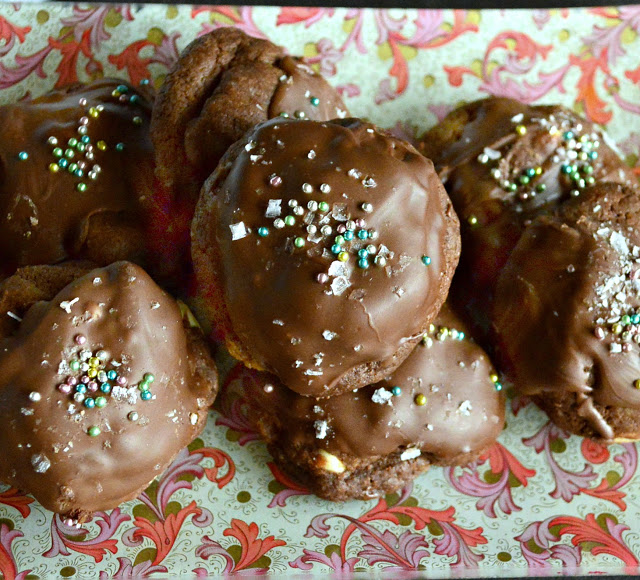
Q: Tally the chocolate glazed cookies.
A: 7